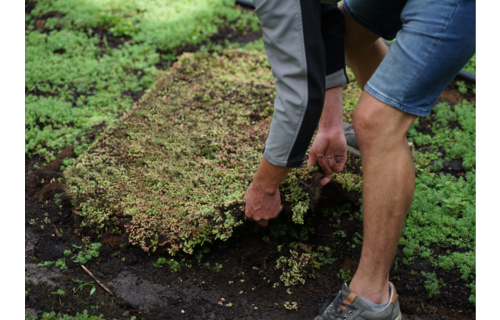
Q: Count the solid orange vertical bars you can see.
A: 0